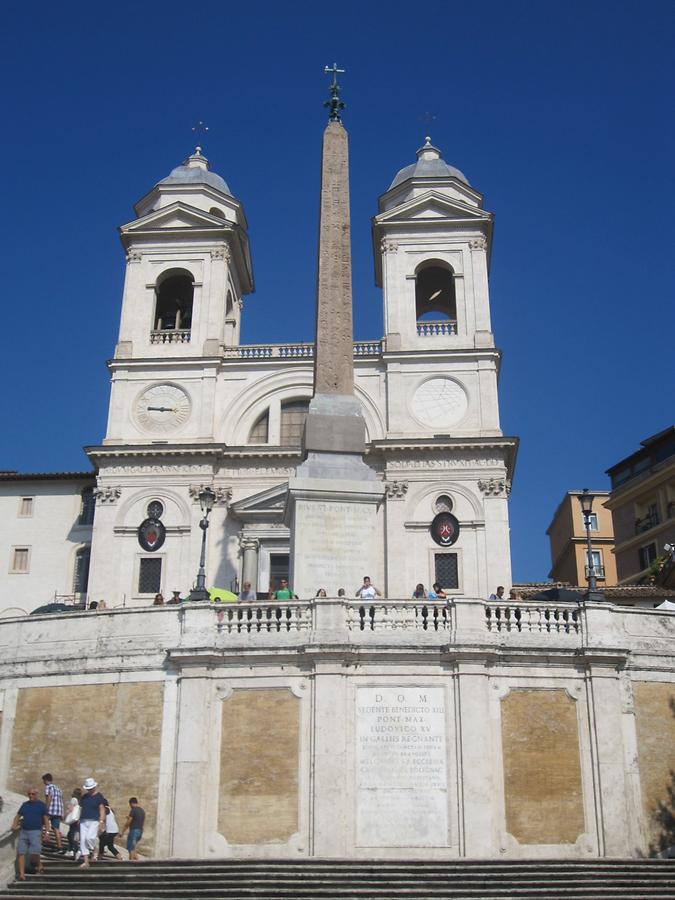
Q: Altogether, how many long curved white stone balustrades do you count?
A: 1